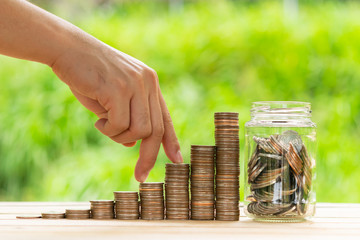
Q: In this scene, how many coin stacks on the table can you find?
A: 9